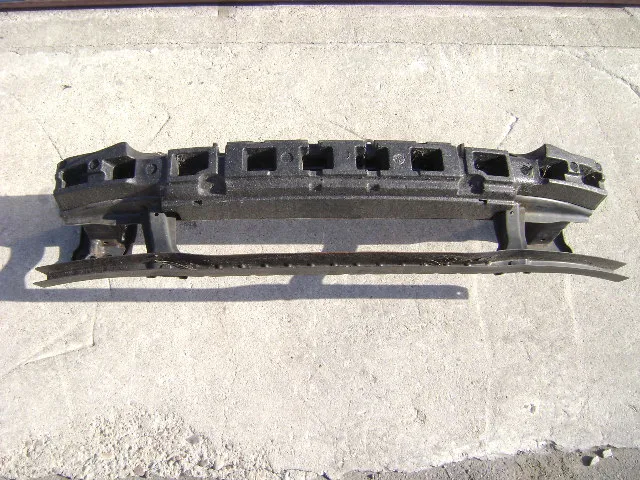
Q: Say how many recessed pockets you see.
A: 10